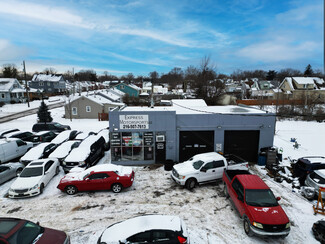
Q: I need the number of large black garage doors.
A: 2